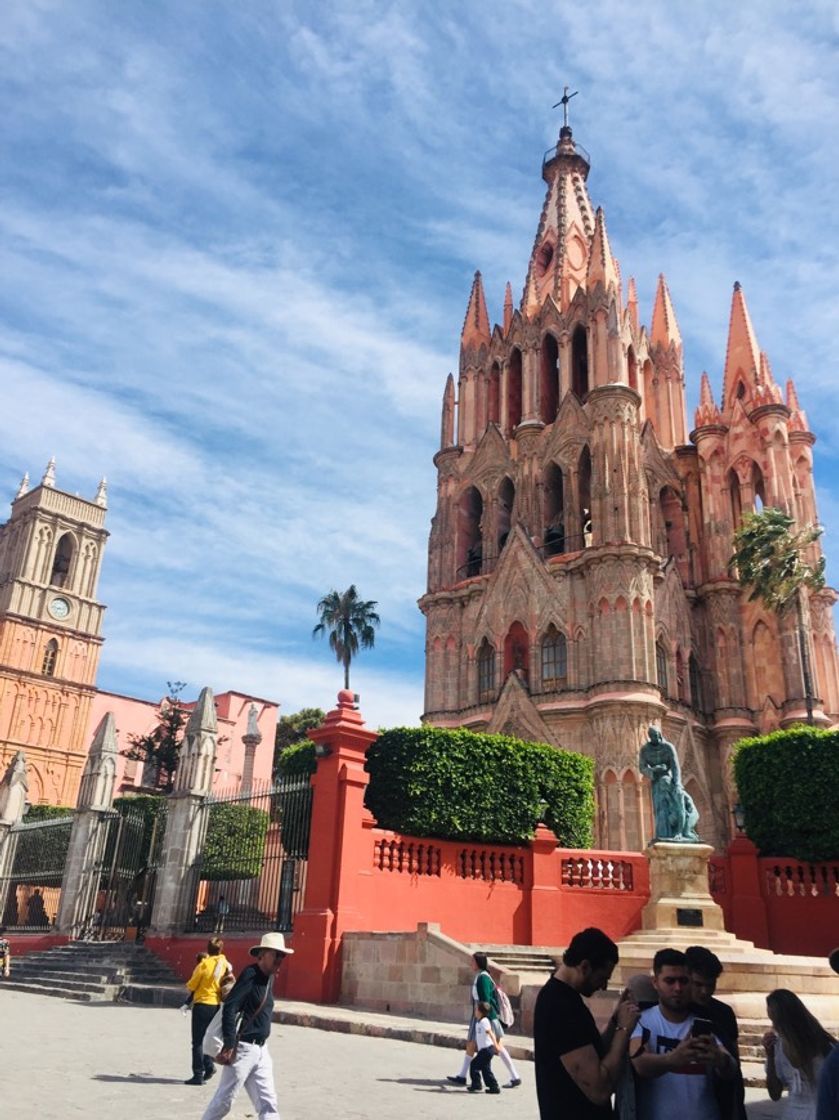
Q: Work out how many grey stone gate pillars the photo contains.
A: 3